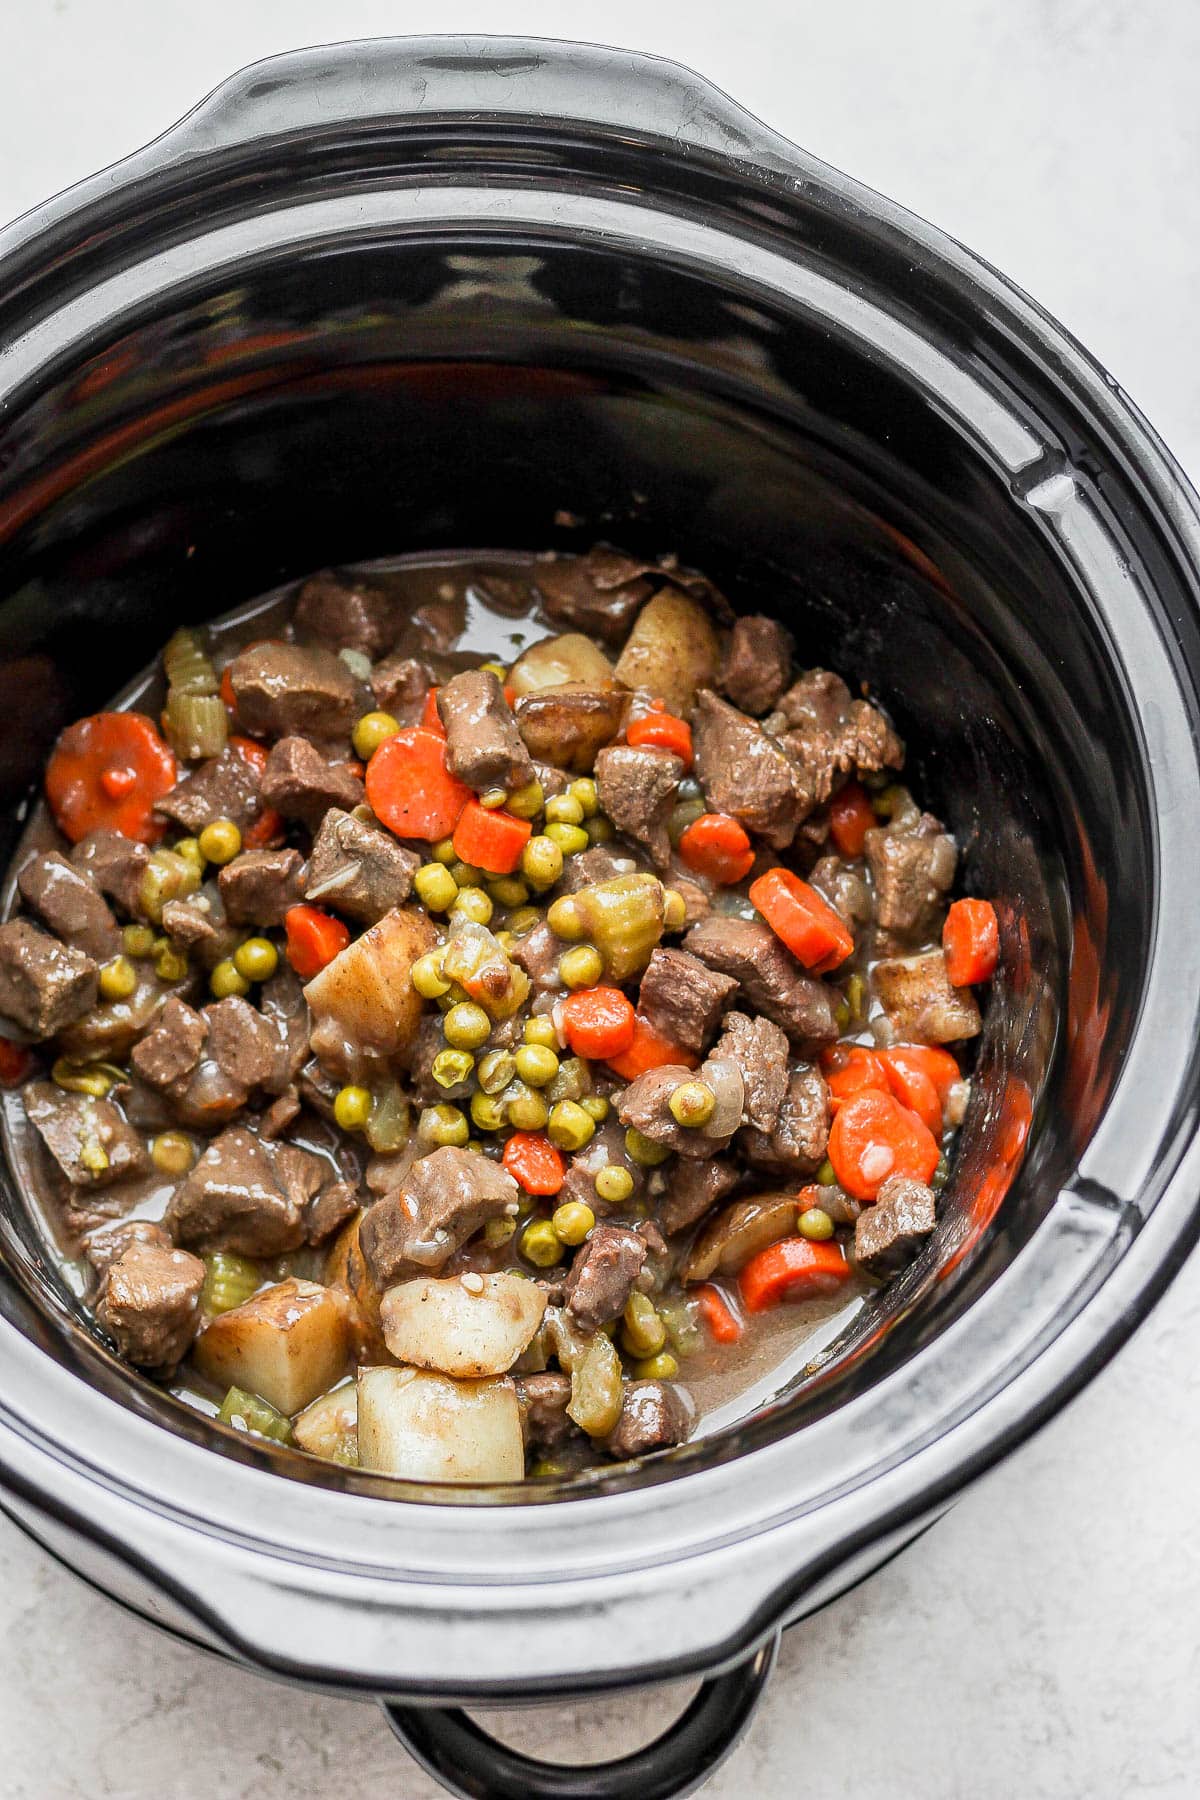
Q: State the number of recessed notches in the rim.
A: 2